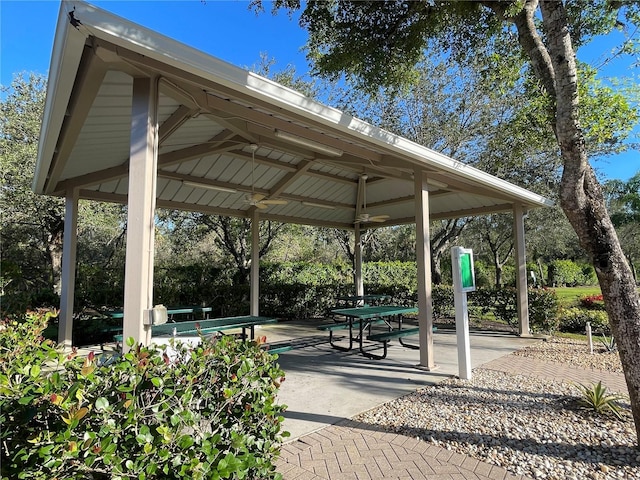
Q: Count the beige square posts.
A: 6